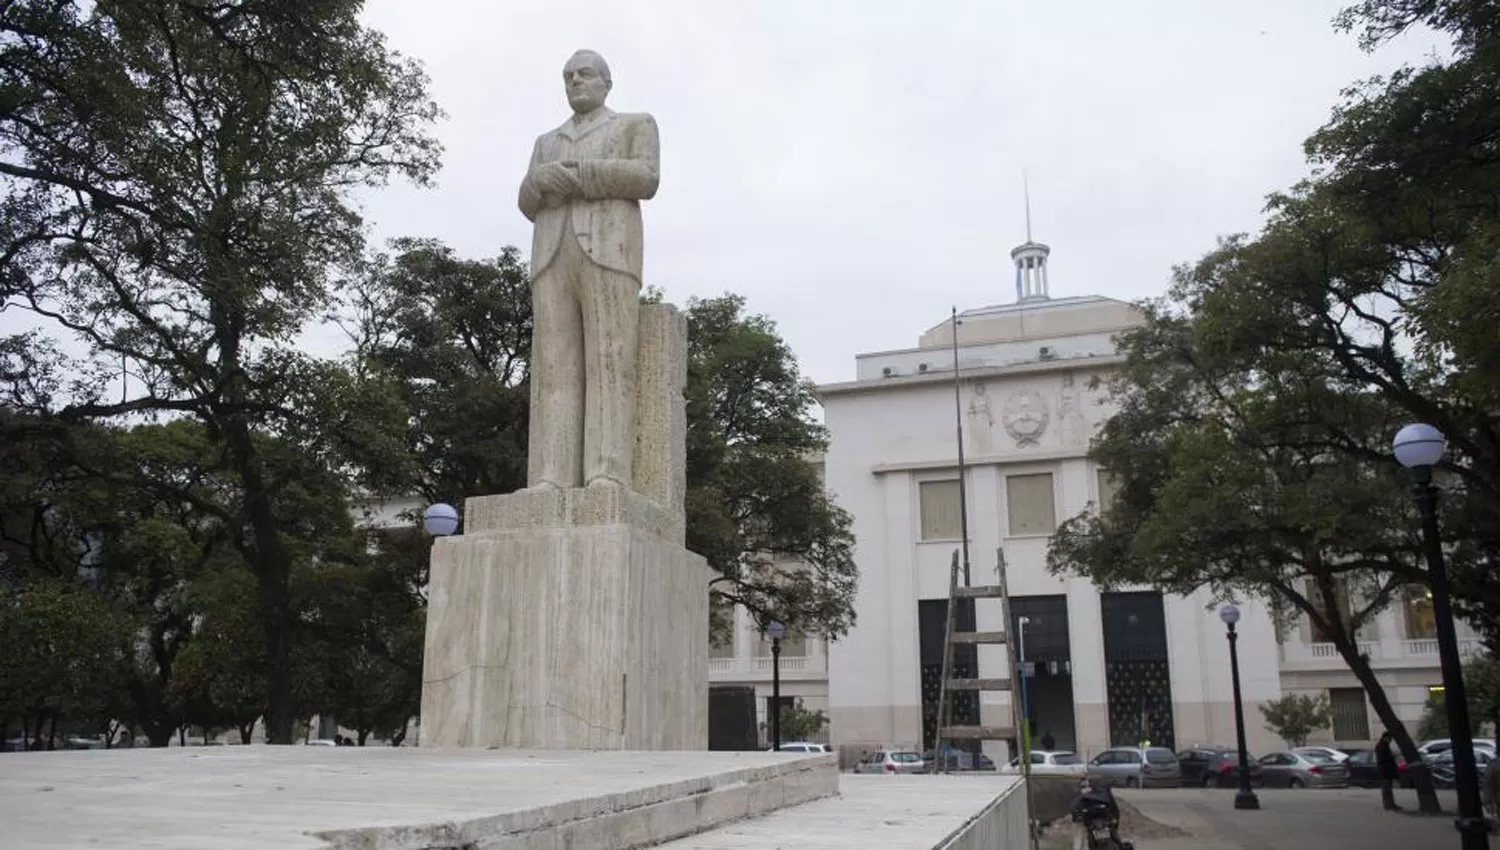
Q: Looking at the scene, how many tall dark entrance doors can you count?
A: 3